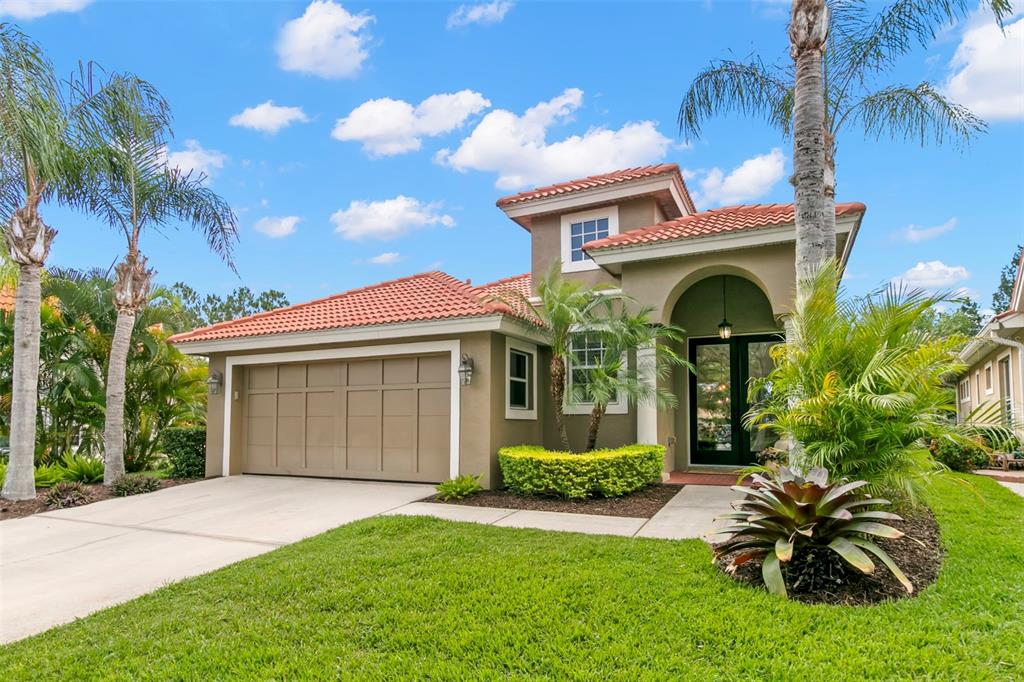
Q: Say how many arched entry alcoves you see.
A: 1